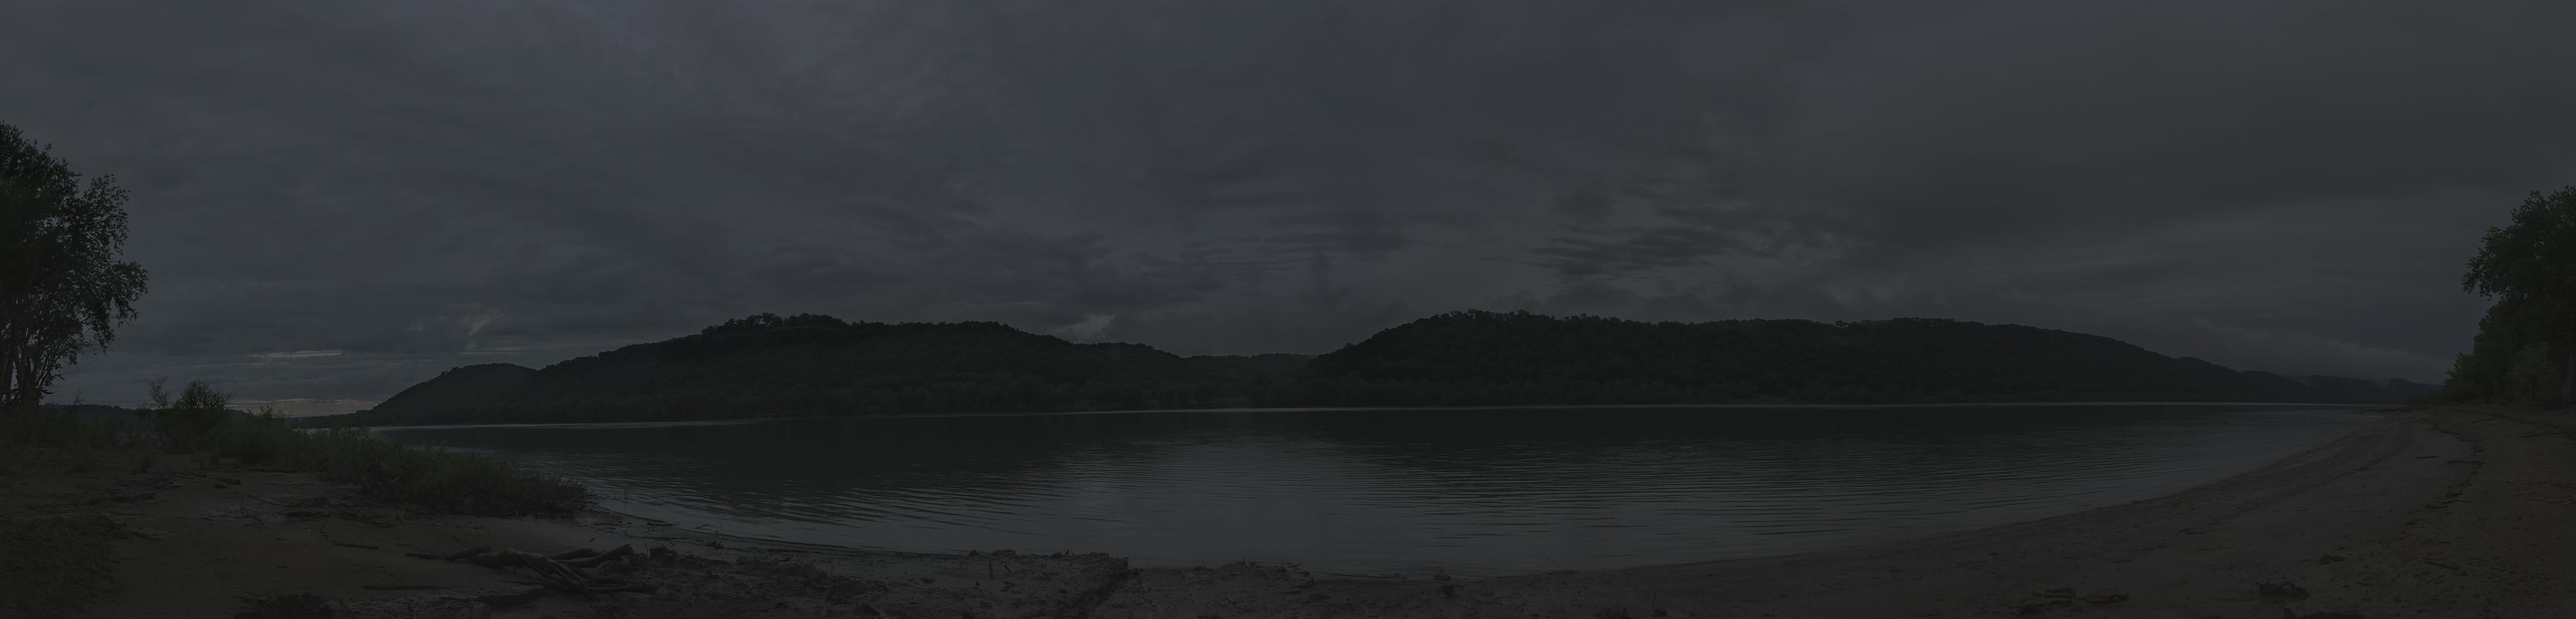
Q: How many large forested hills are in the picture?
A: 2